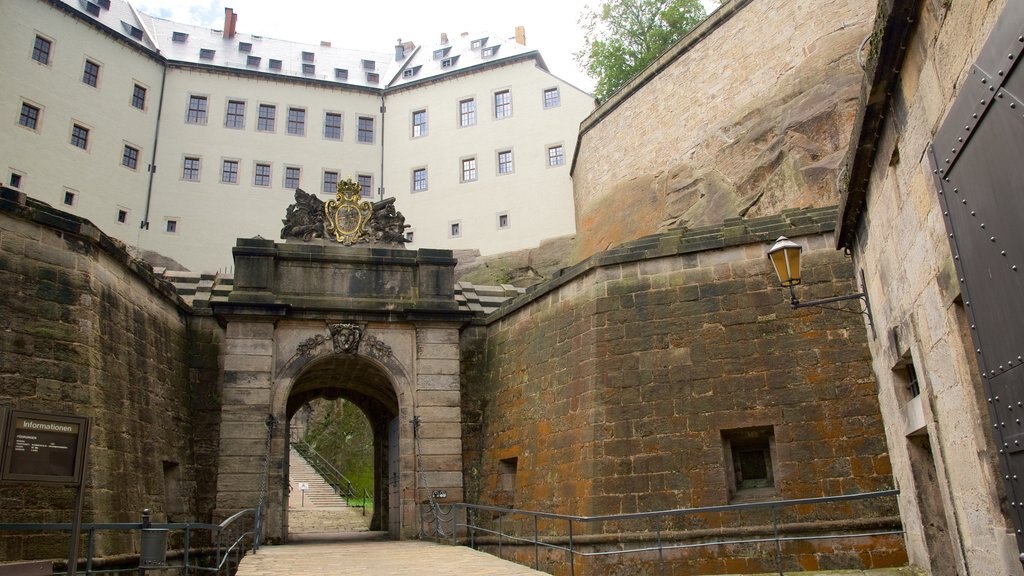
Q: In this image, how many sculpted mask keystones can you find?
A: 1